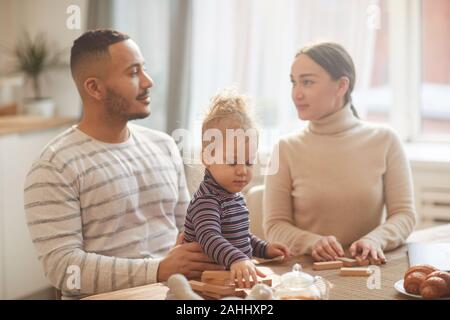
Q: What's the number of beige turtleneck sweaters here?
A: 1